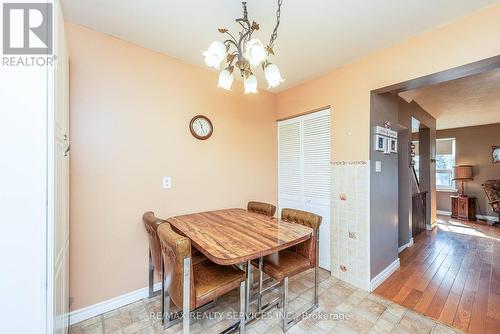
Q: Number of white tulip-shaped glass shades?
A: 5